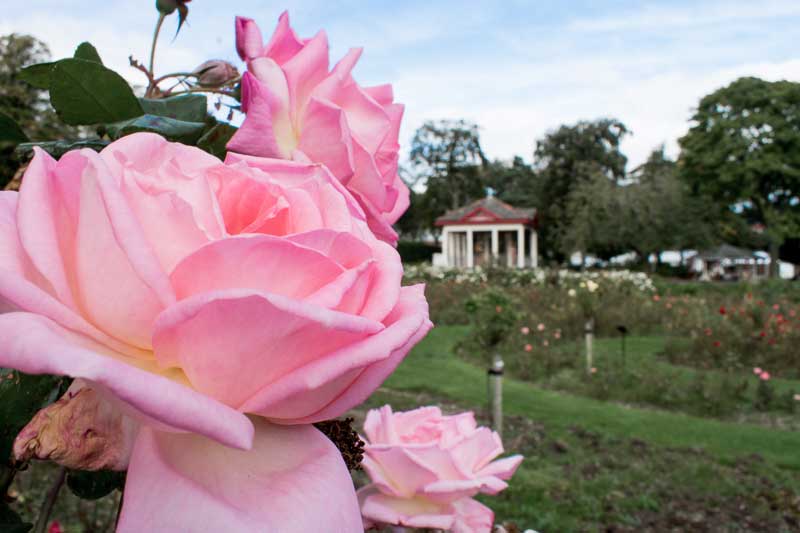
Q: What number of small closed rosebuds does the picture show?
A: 2